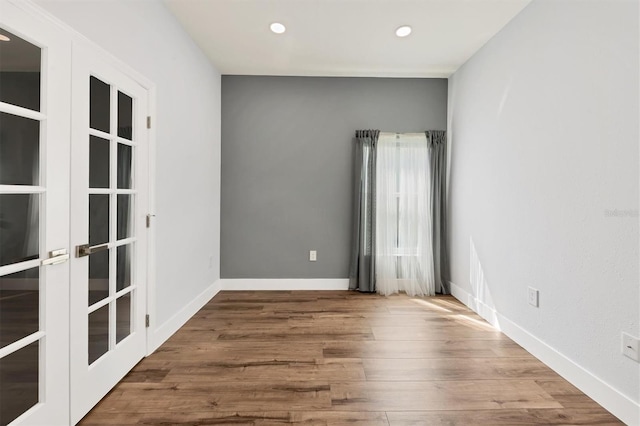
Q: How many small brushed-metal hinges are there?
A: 3